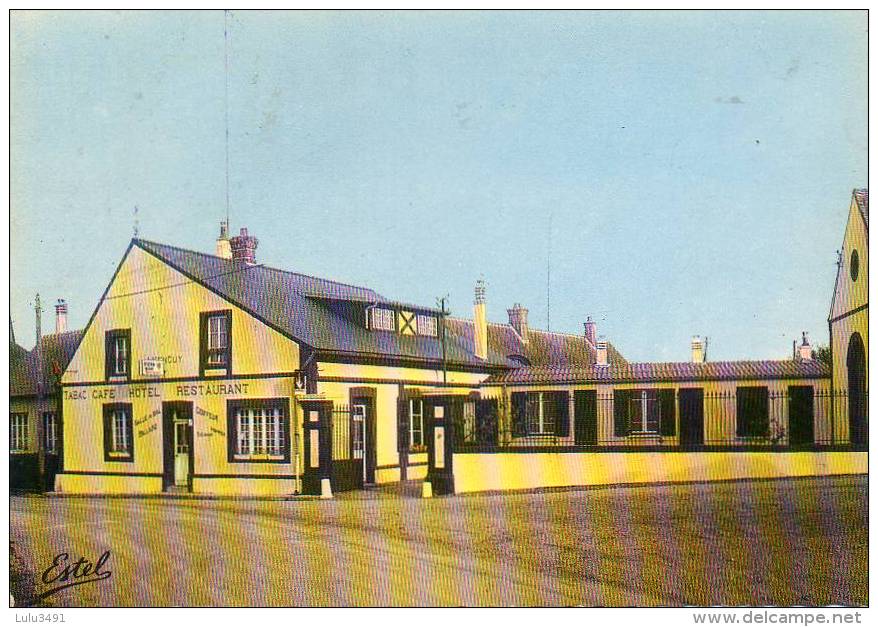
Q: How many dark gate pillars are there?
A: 2